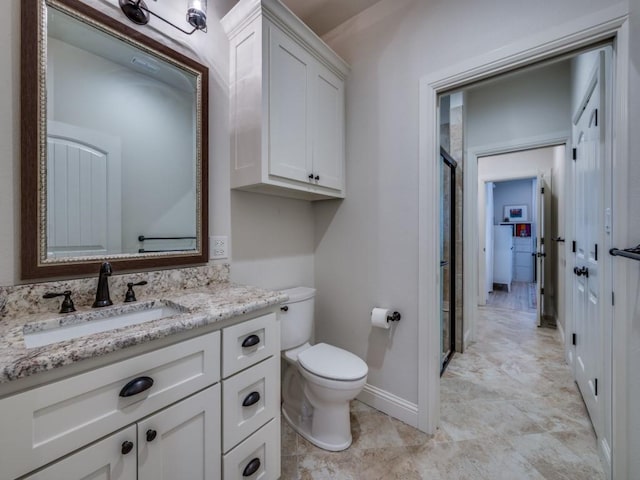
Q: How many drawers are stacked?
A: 3